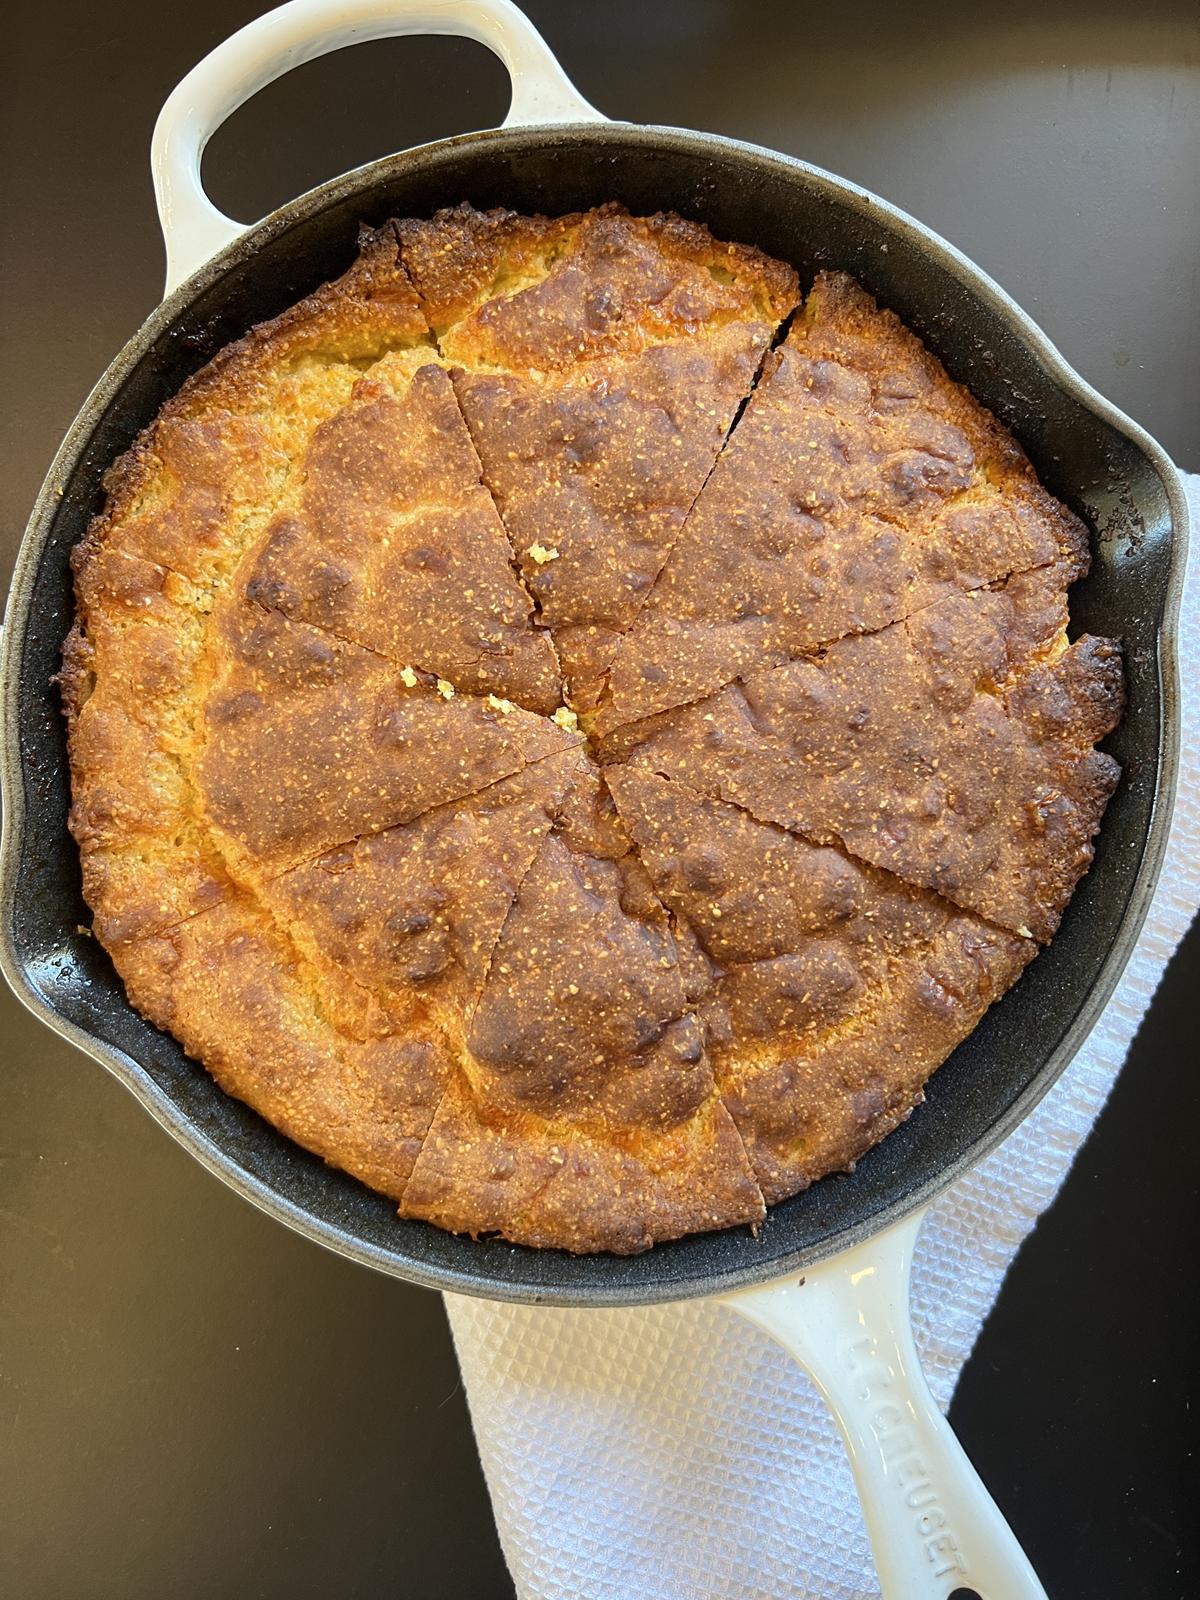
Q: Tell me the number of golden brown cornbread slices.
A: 8